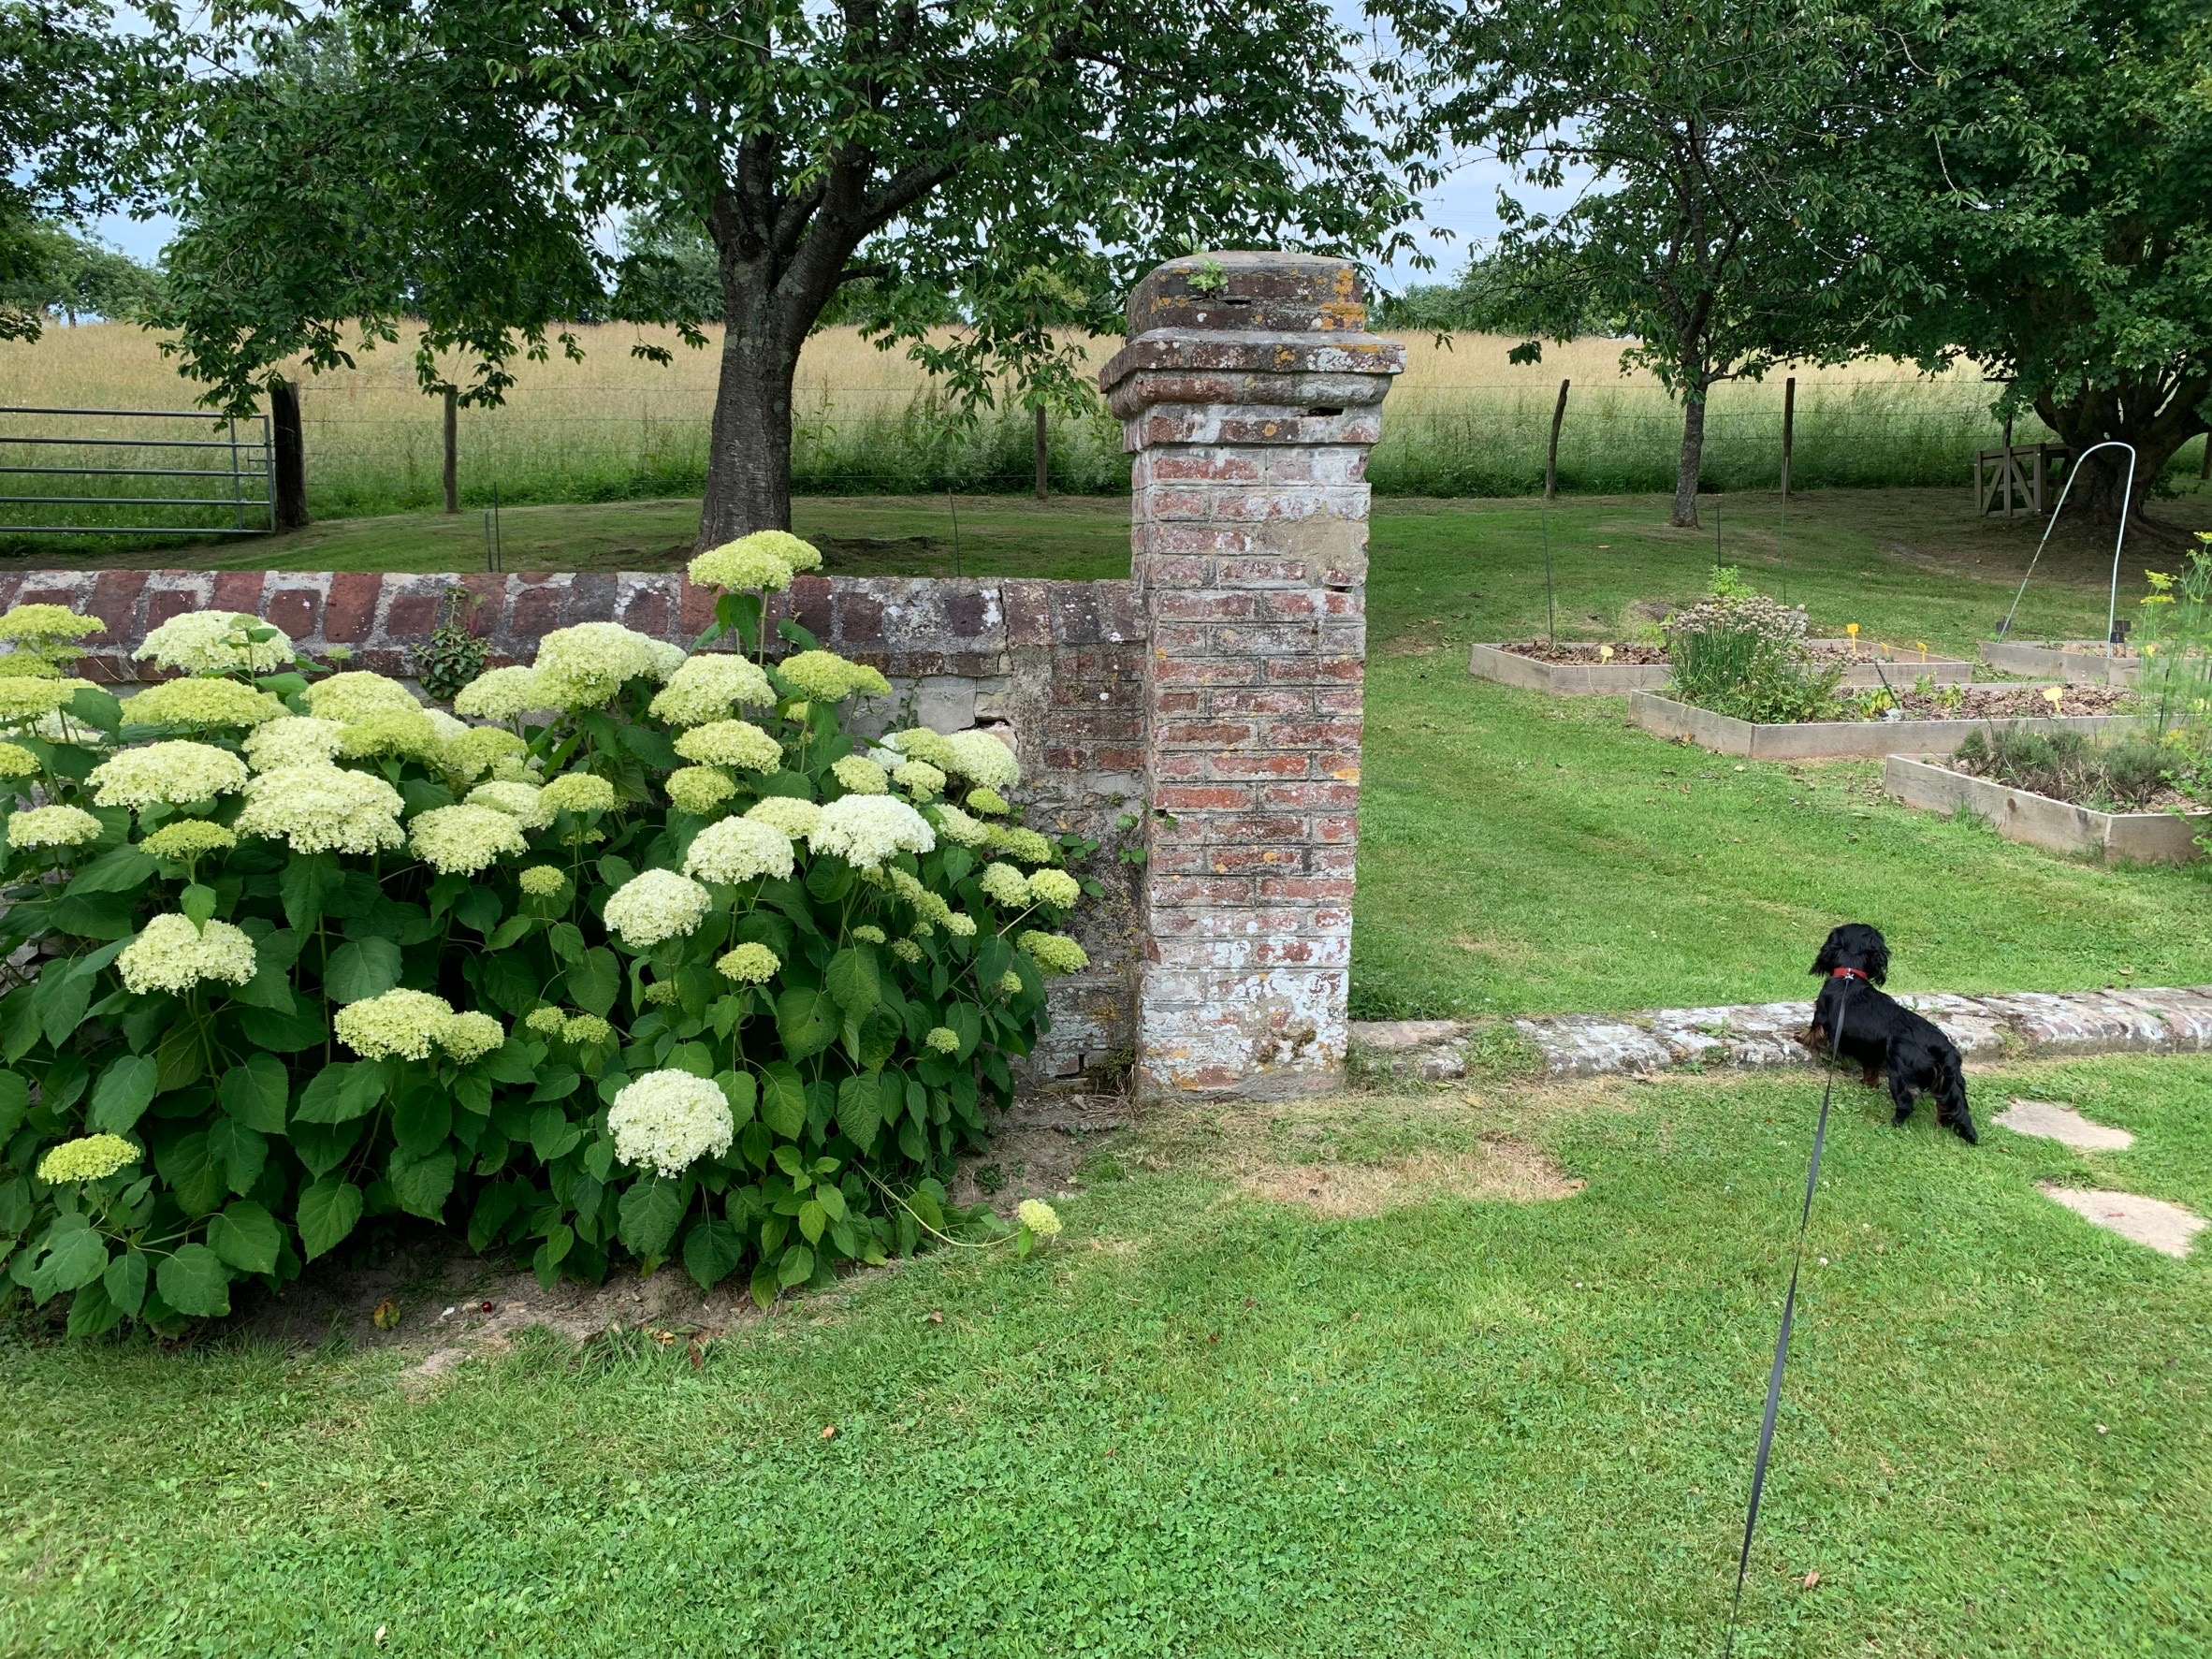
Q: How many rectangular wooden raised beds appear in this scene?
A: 4